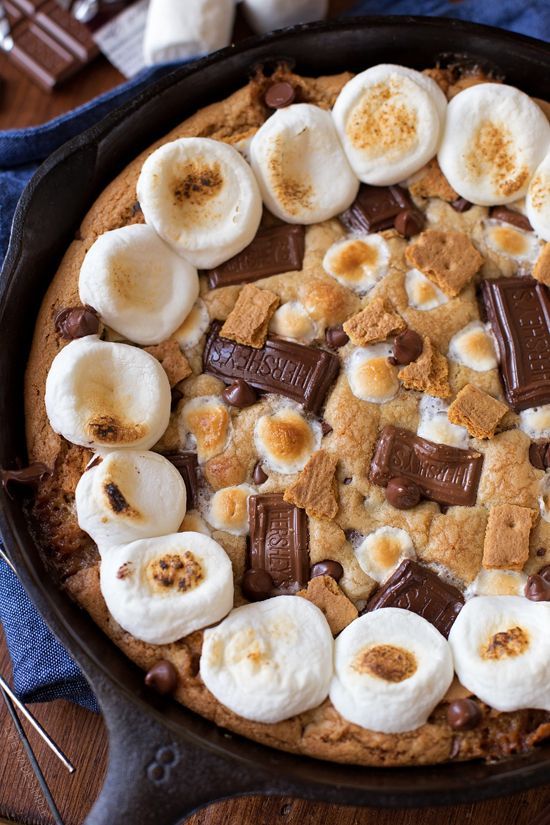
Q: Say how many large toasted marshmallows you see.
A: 12